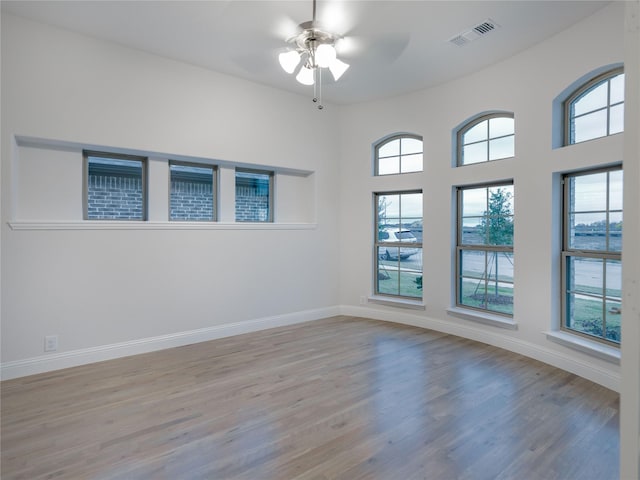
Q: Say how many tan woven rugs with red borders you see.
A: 0